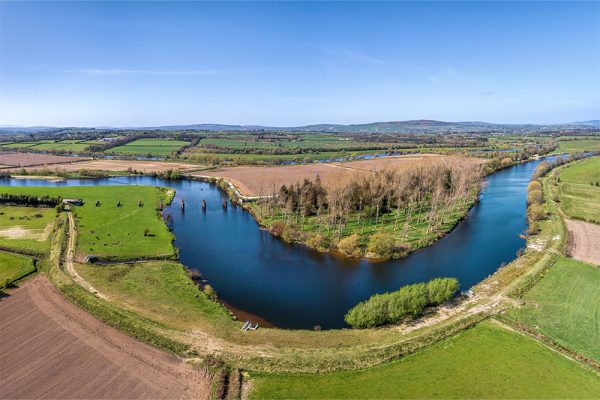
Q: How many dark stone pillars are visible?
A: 3